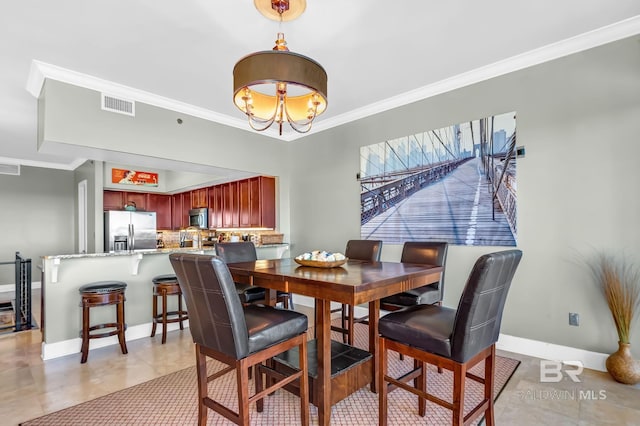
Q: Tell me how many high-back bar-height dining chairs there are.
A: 5